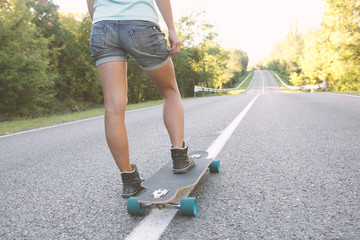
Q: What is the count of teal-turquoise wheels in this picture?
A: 3